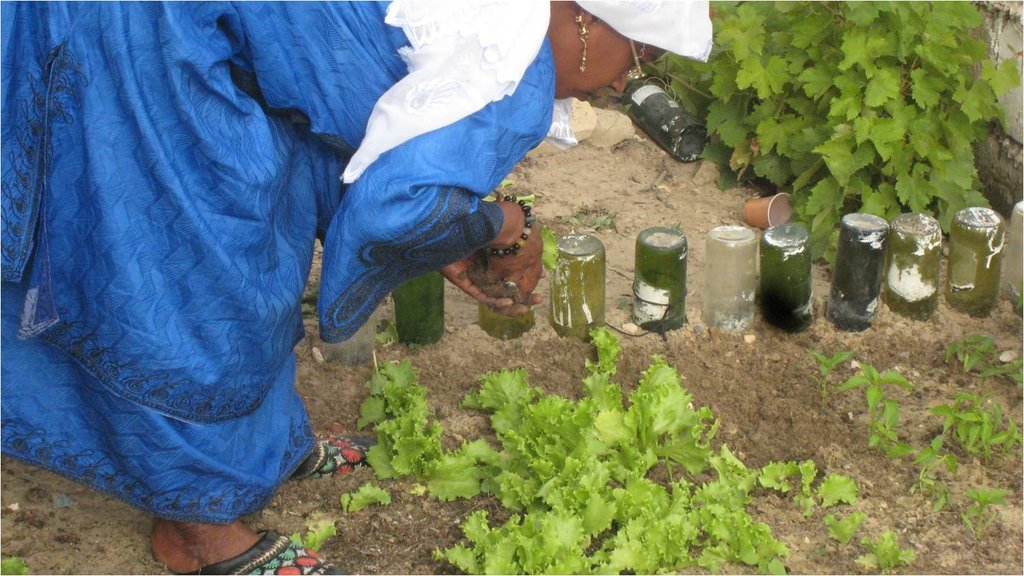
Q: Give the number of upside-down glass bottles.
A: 11